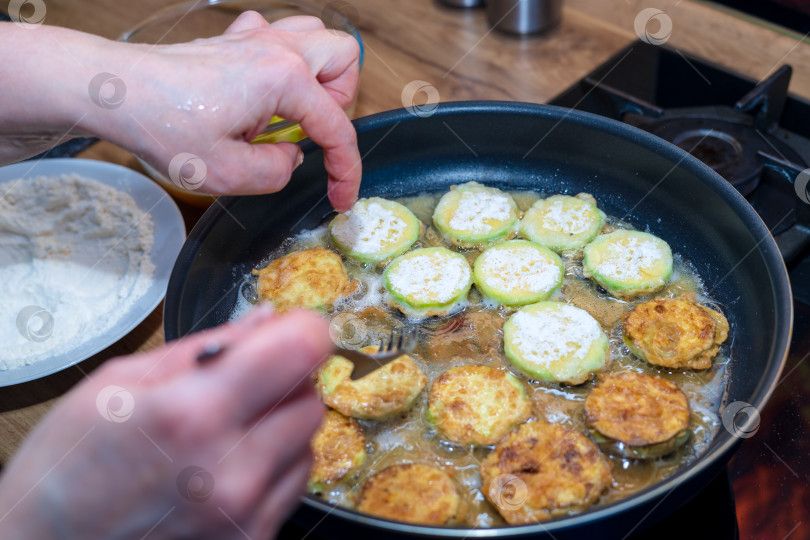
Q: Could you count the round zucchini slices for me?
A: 15